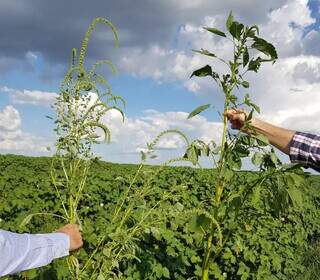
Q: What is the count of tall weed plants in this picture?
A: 2